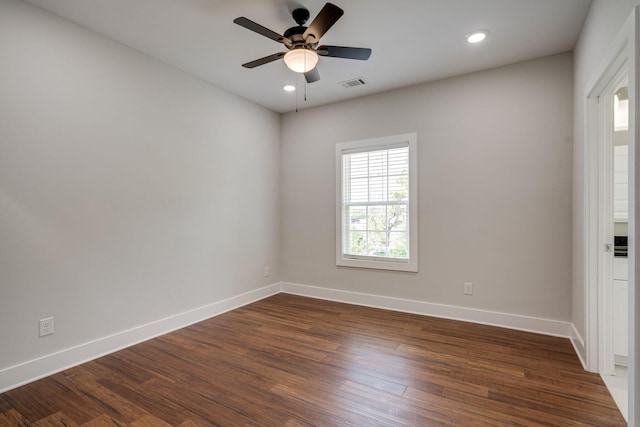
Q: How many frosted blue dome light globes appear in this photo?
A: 0